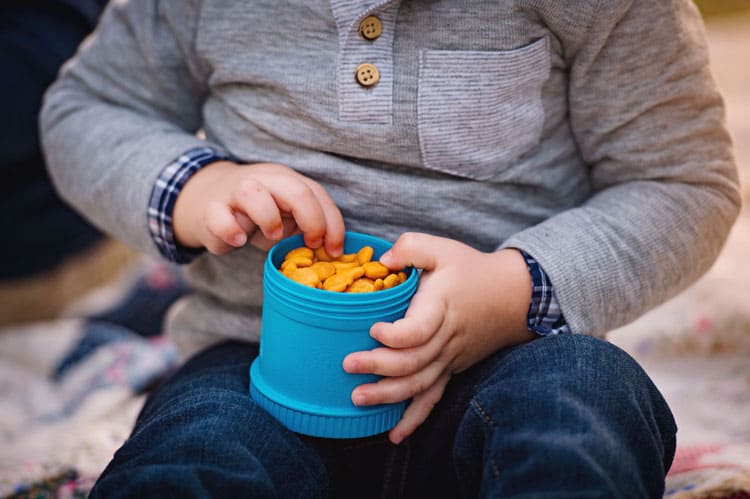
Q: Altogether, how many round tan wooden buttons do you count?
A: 2